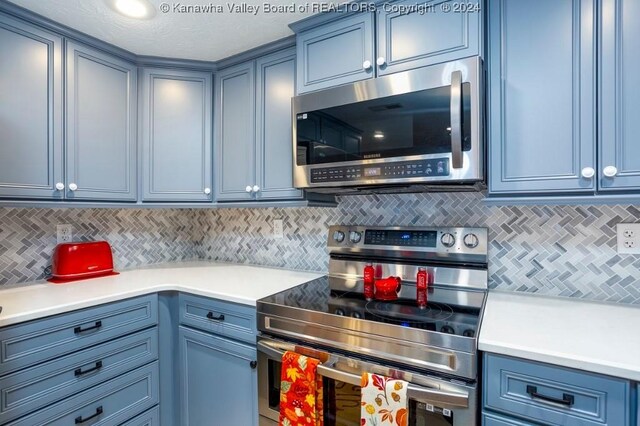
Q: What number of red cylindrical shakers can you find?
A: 2